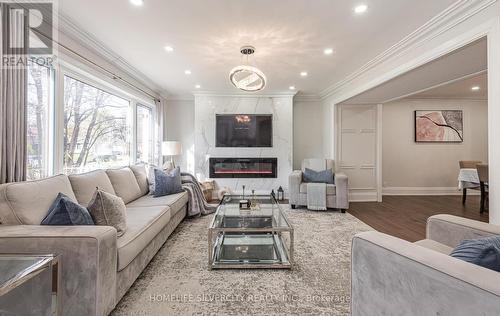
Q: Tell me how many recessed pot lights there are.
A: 9